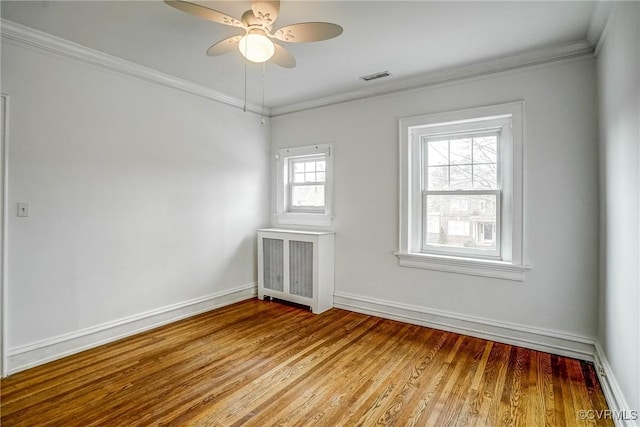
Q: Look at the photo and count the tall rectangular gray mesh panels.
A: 2